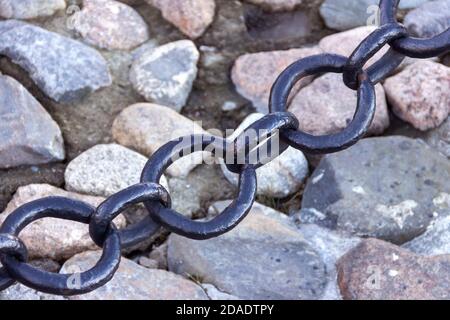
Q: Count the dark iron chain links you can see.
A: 8